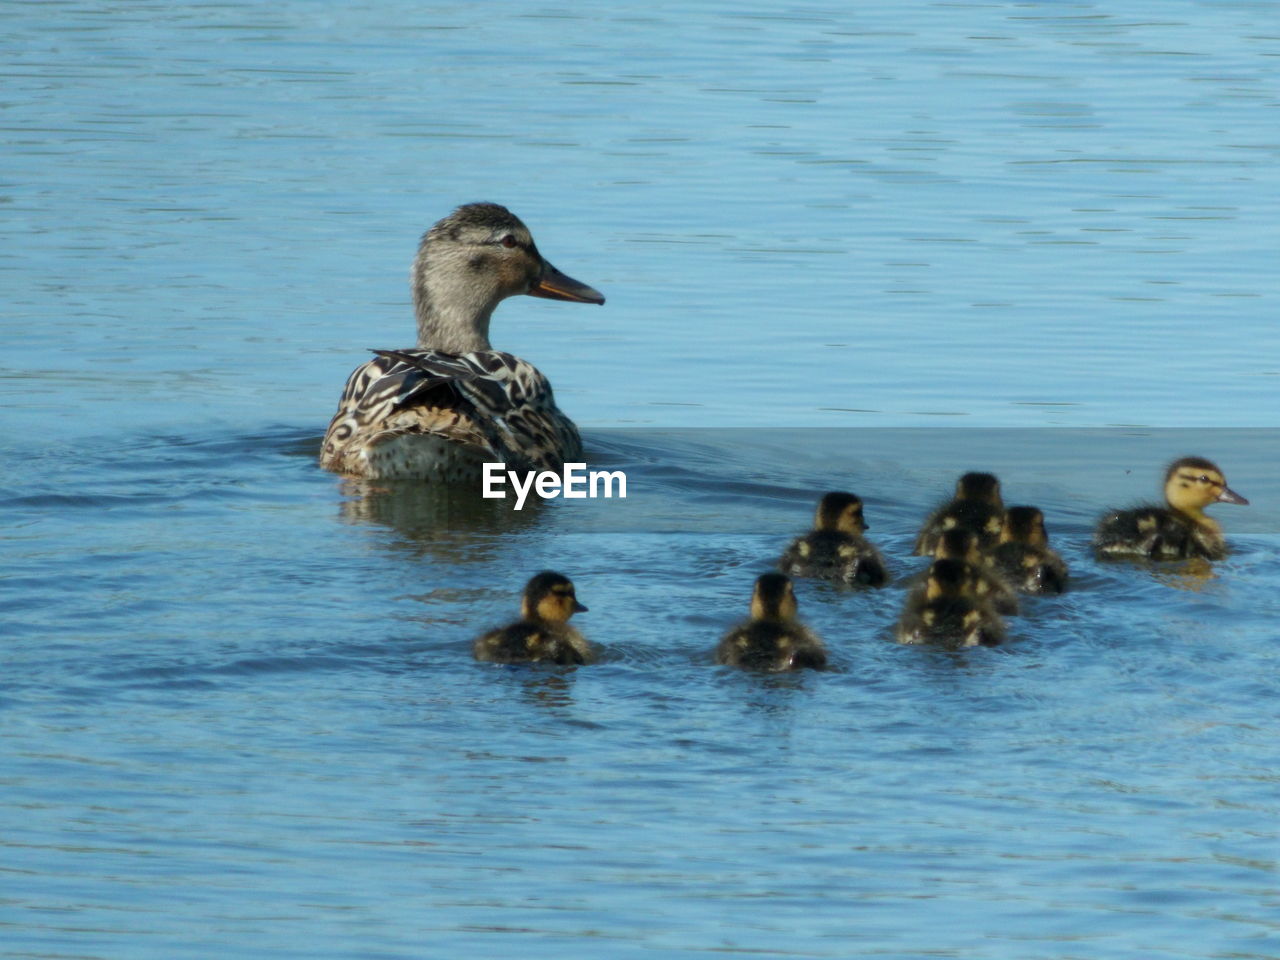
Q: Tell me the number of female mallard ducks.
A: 1